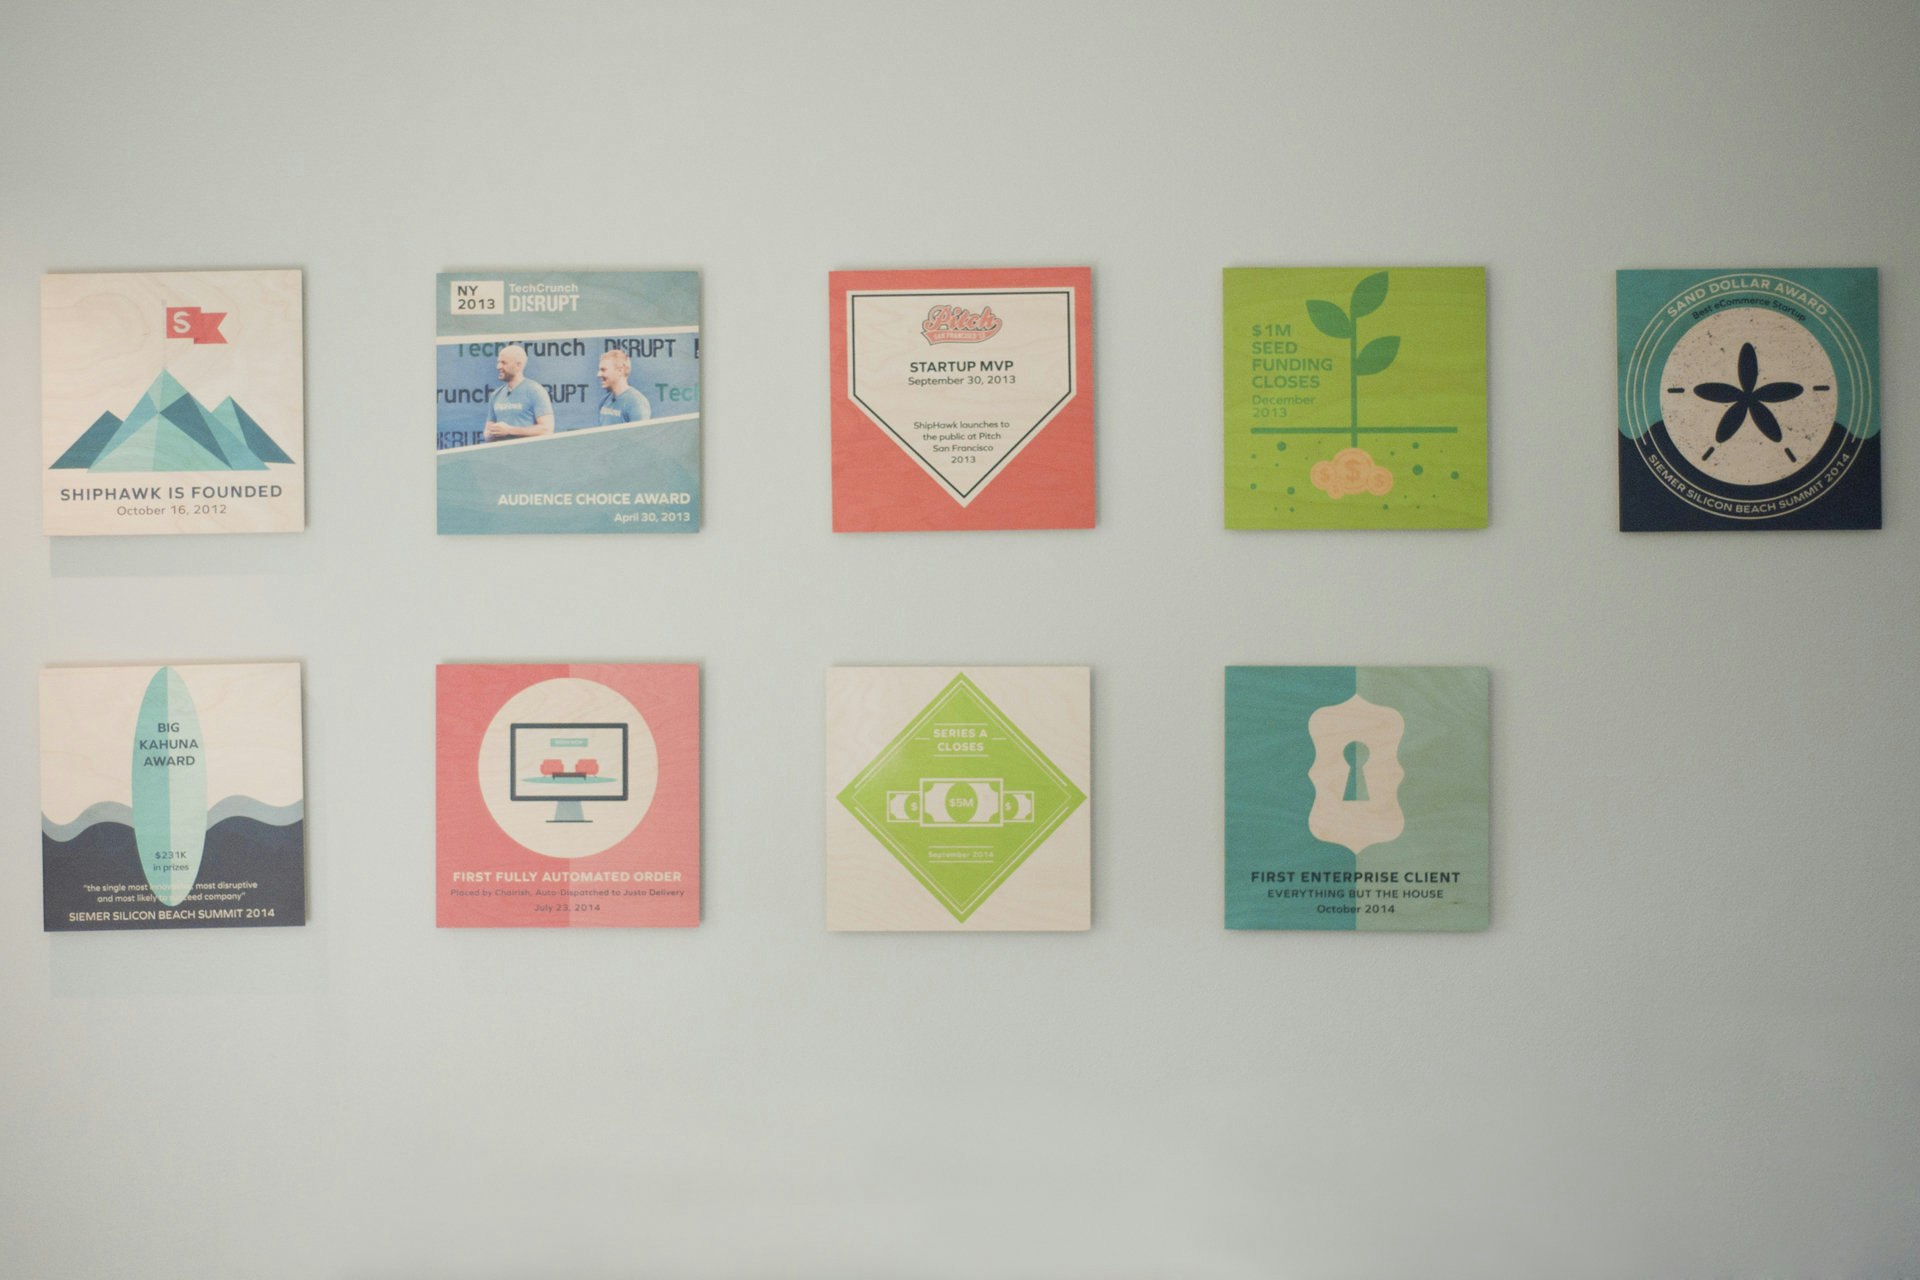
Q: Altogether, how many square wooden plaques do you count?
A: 9